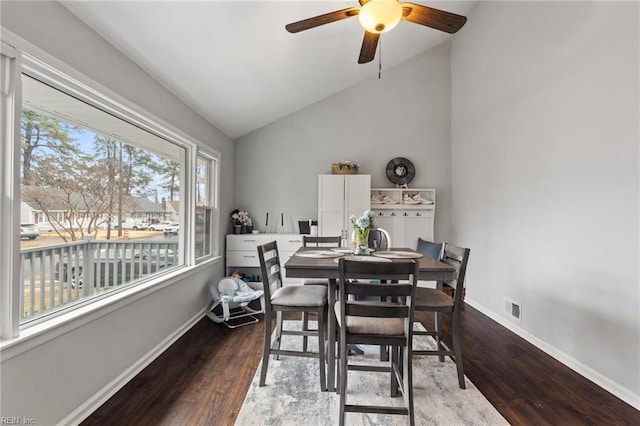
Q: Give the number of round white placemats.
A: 4